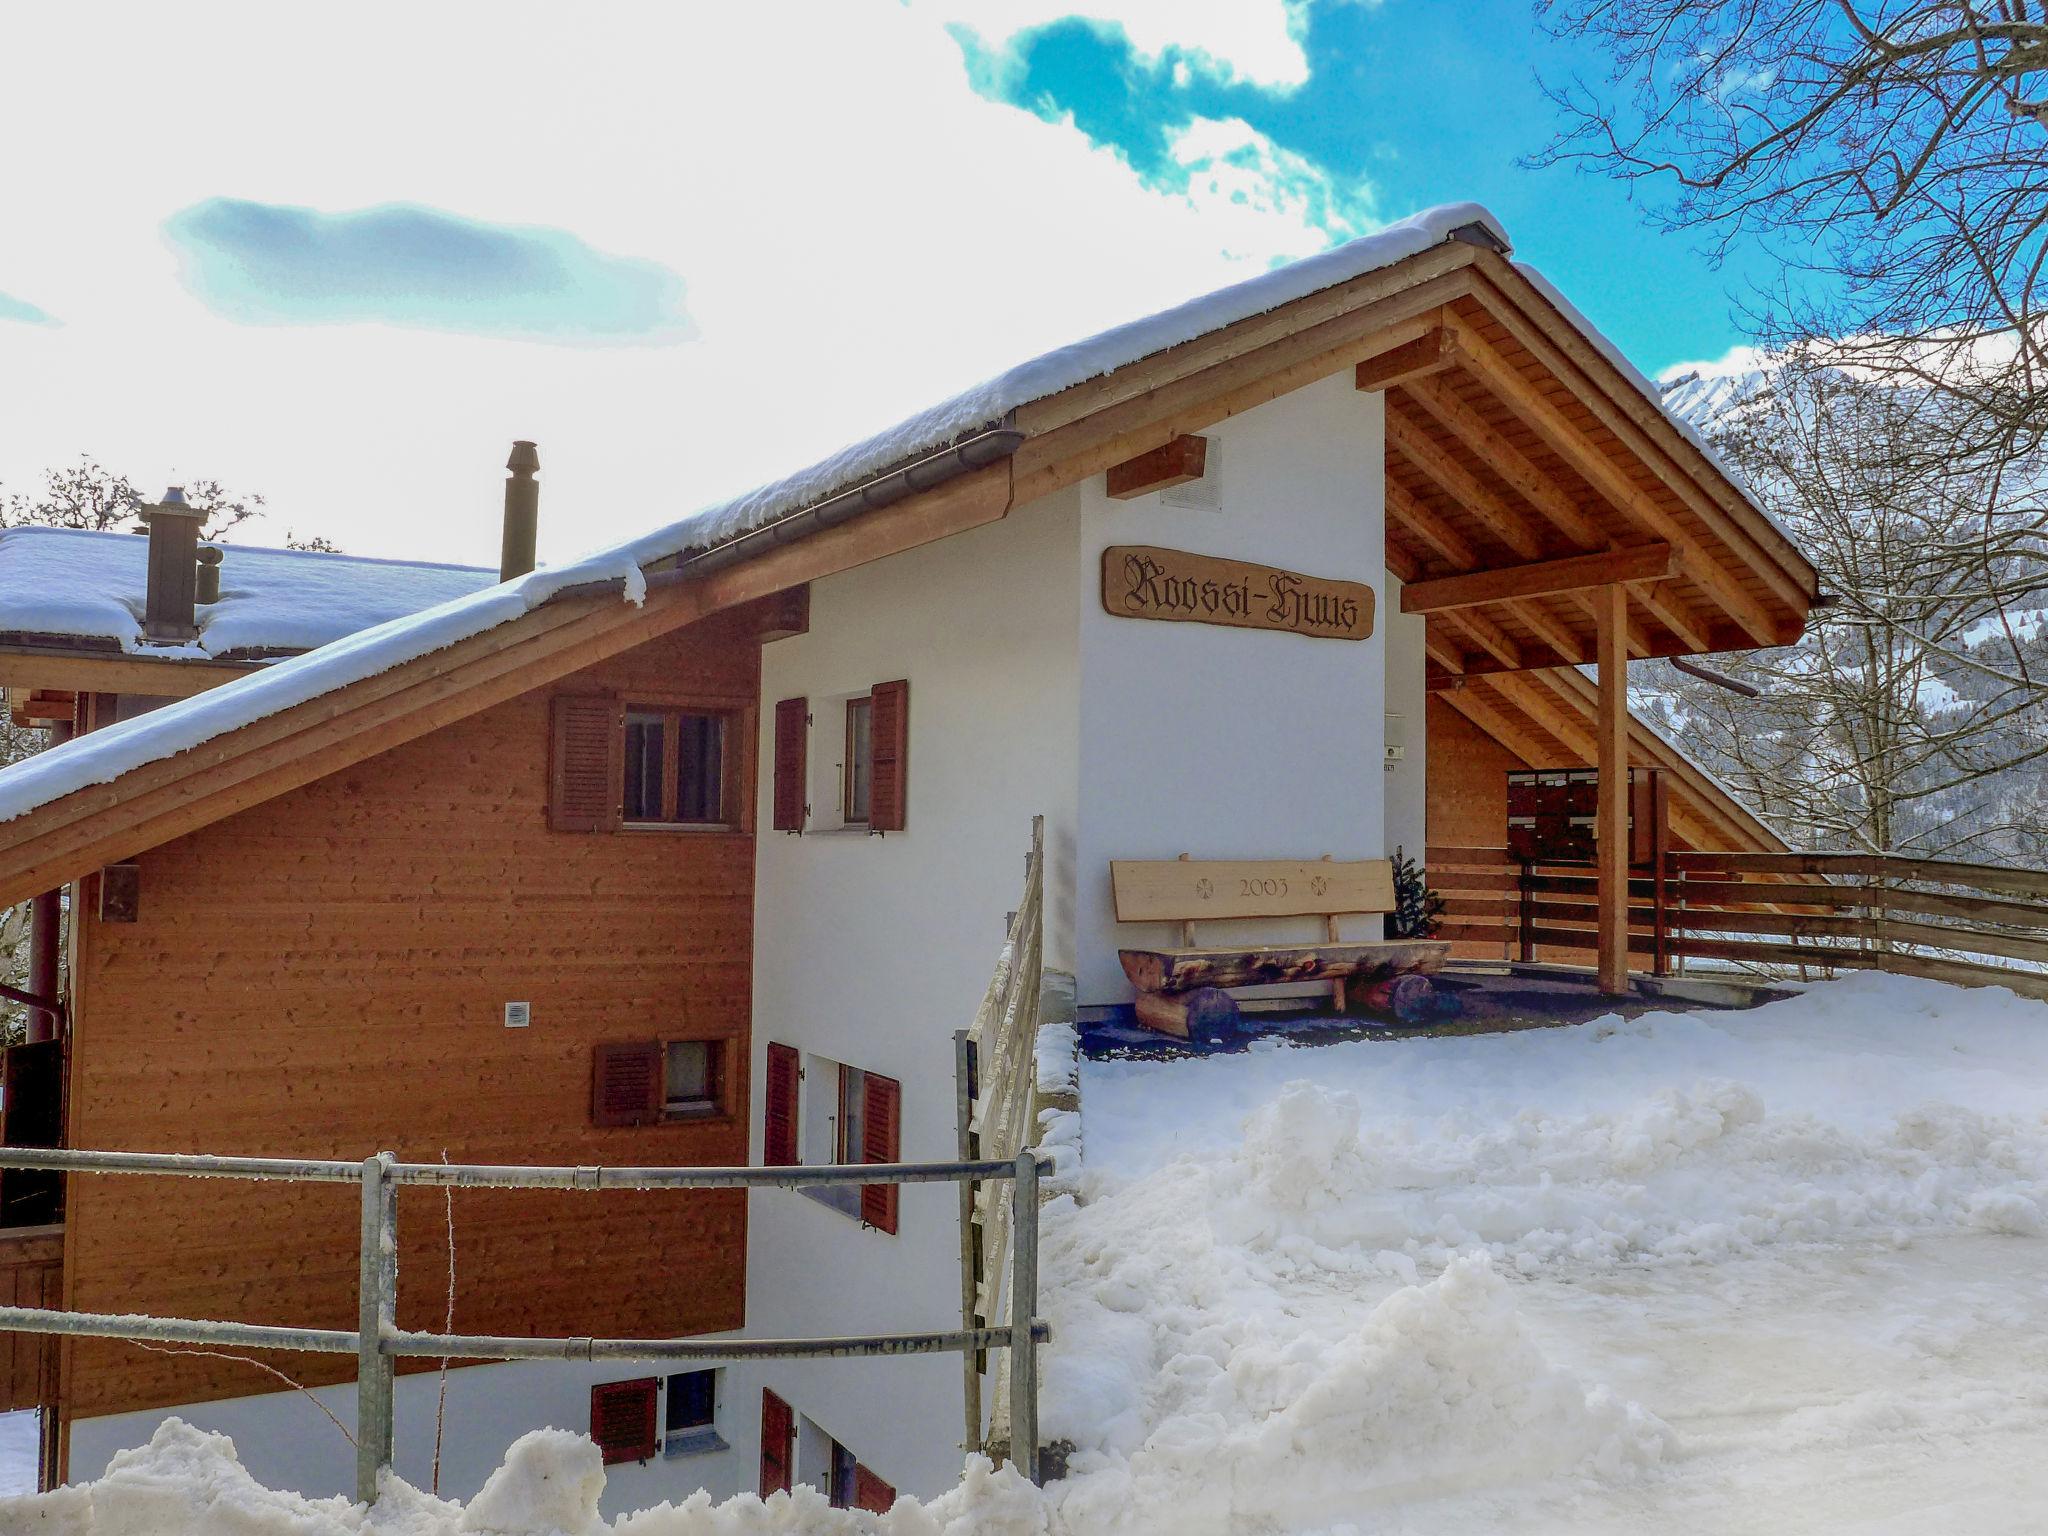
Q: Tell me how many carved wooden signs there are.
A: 1